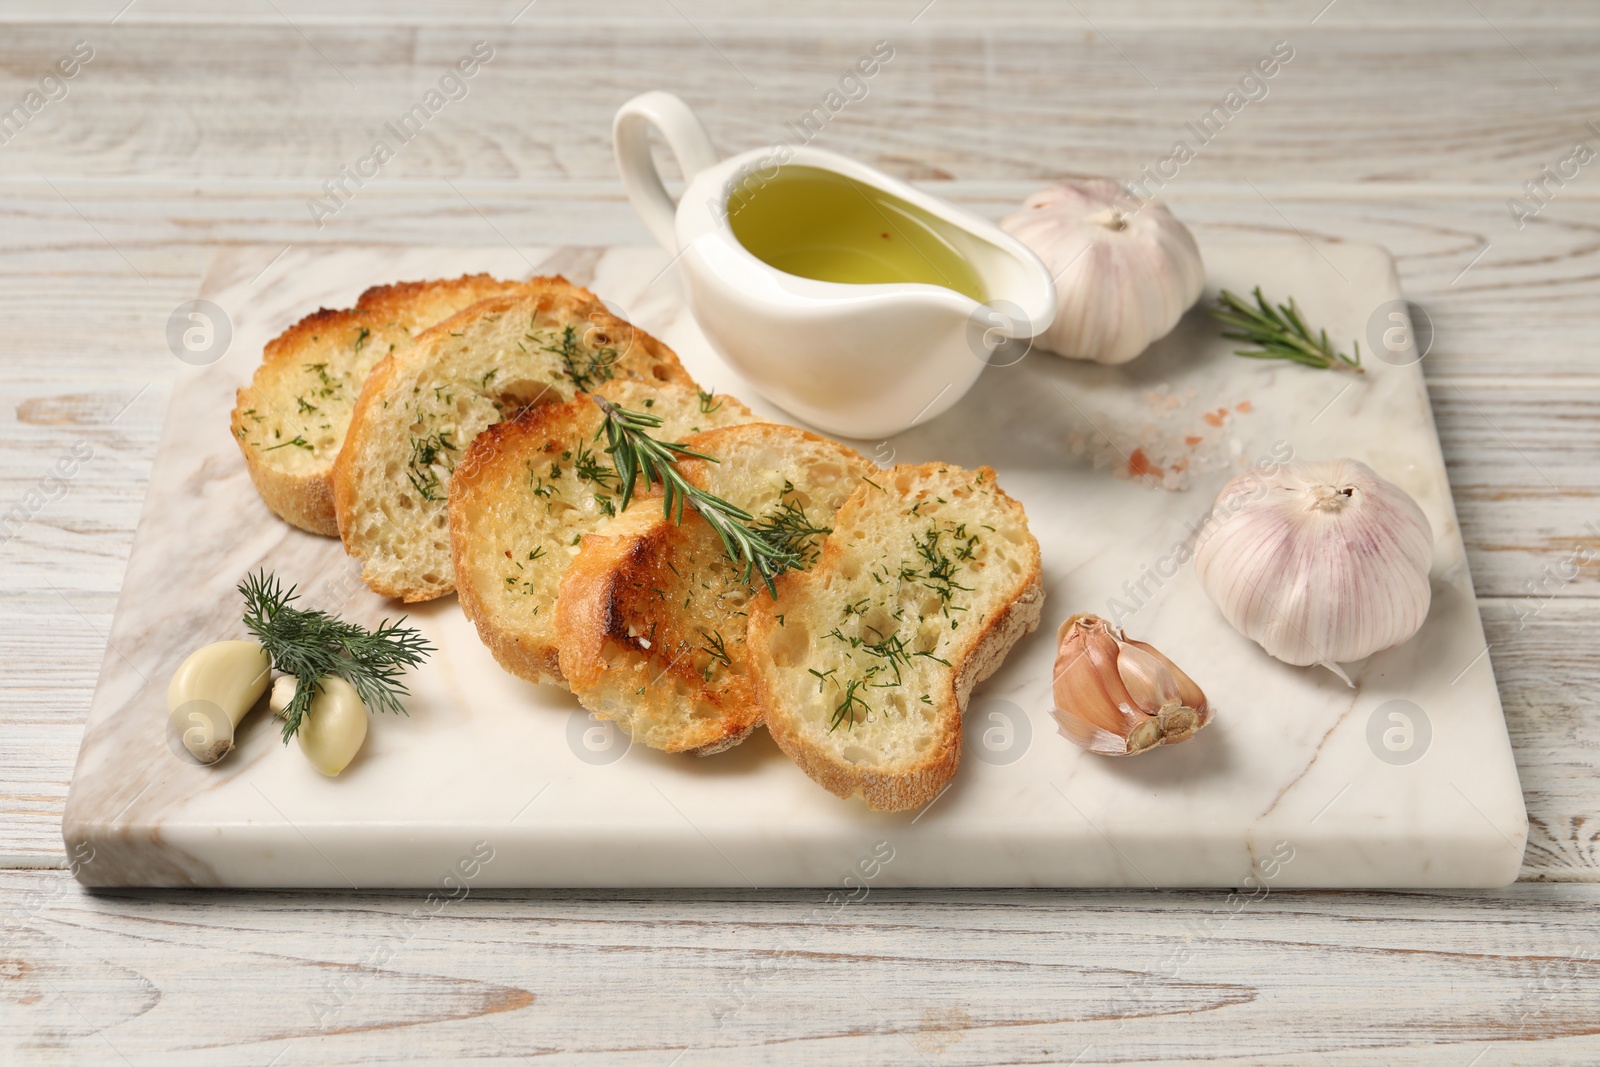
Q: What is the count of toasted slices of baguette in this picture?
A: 5